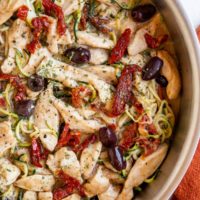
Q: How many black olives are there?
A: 8